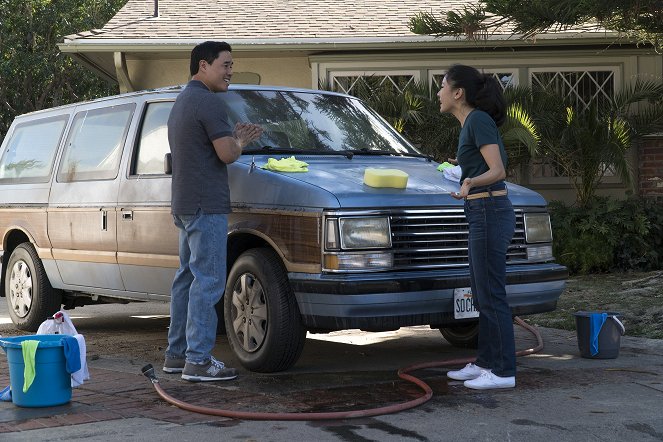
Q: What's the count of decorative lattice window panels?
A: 3